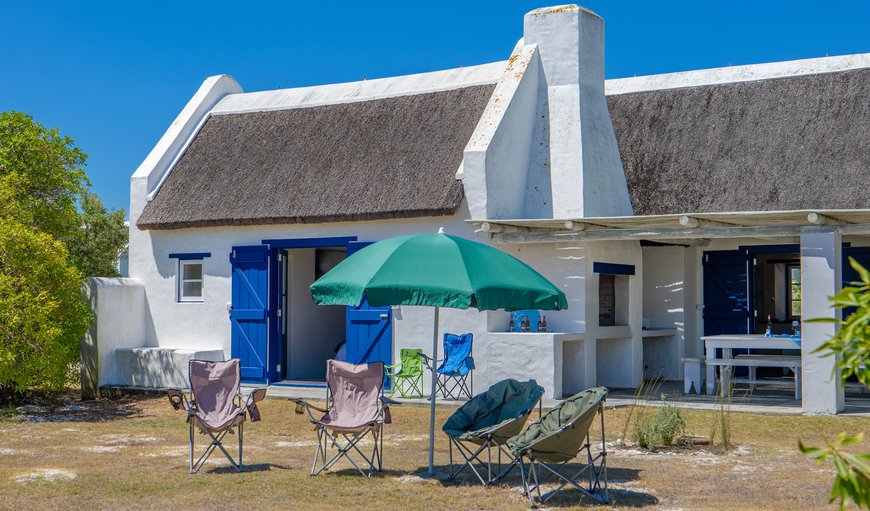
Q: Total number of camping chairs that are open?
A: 6